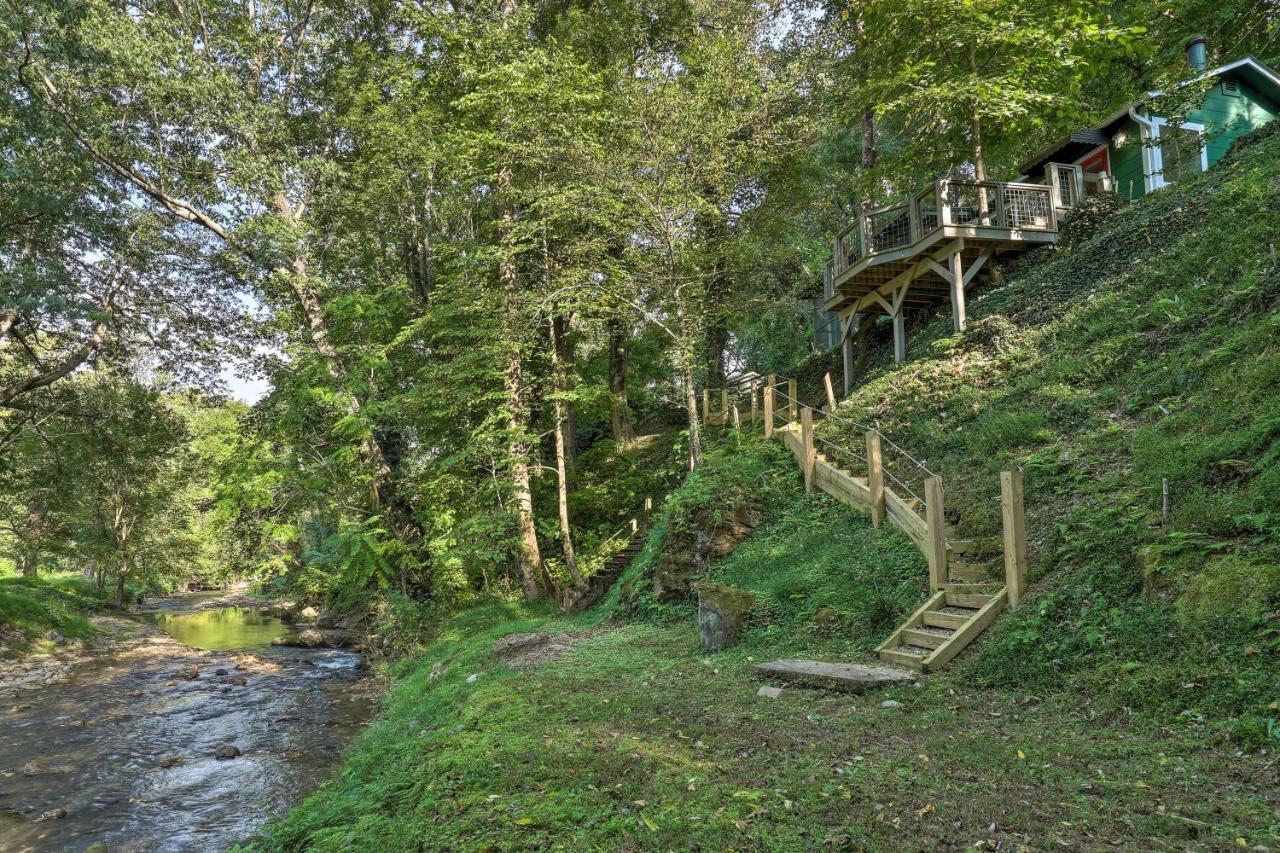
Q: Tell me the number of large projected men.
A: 0